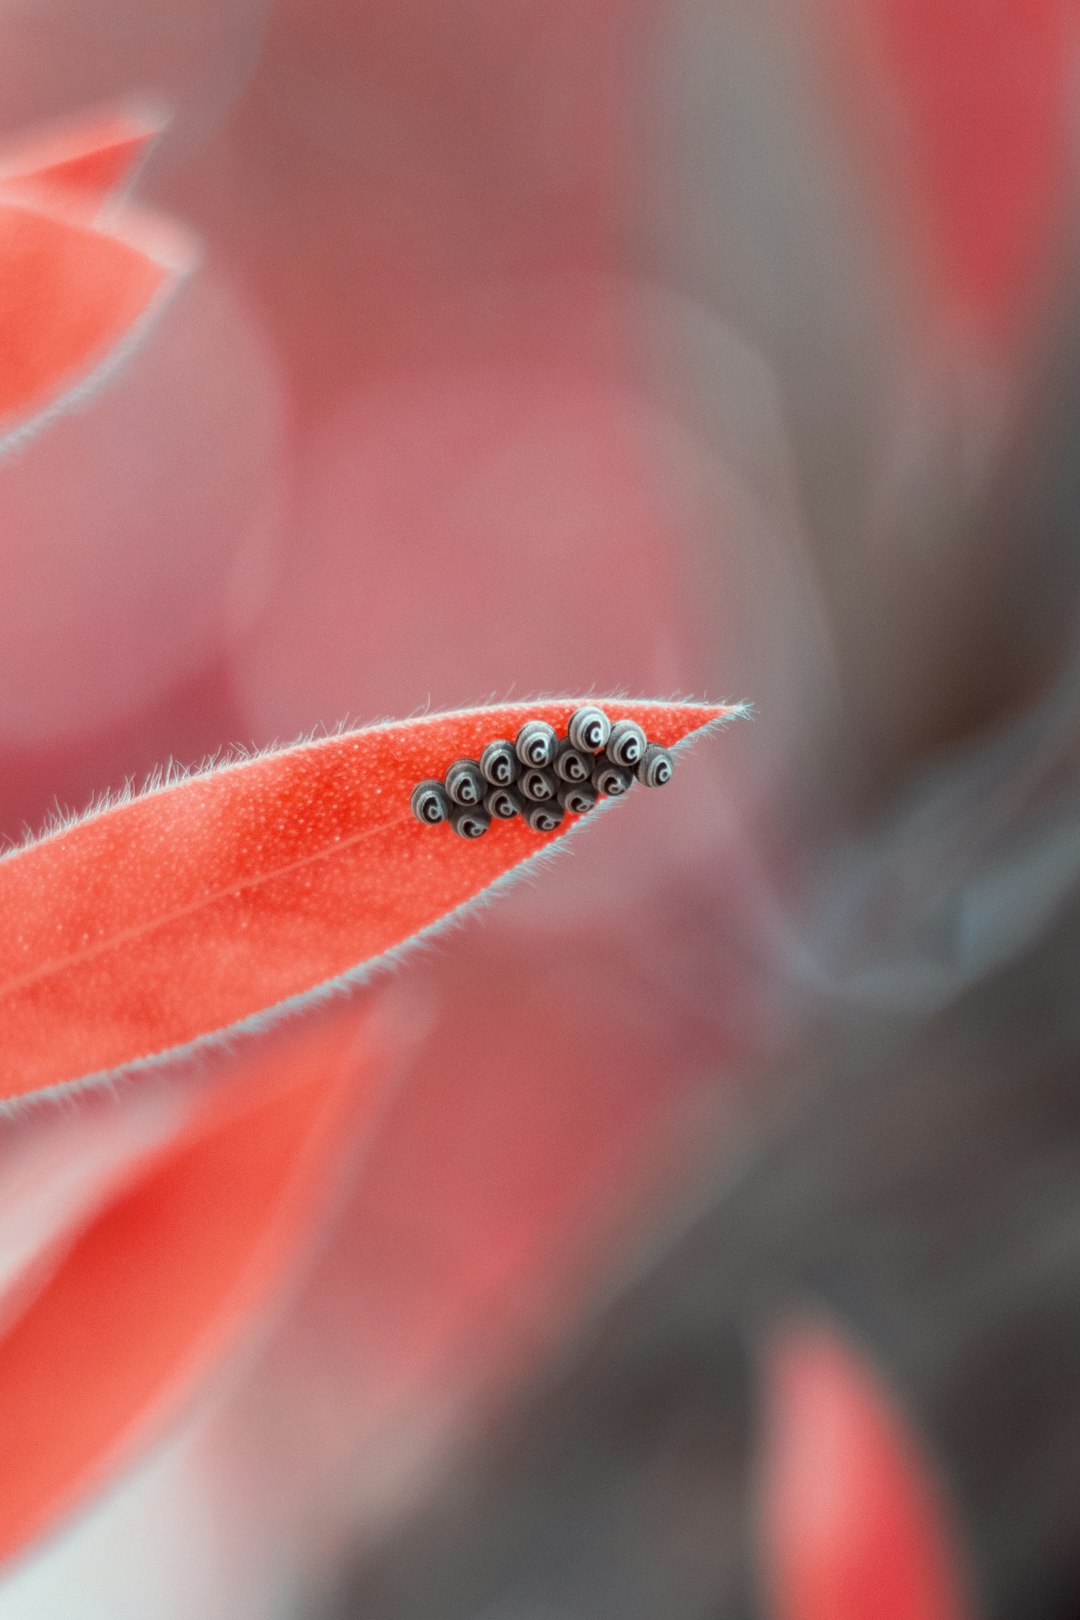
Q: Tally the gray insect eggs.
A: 14